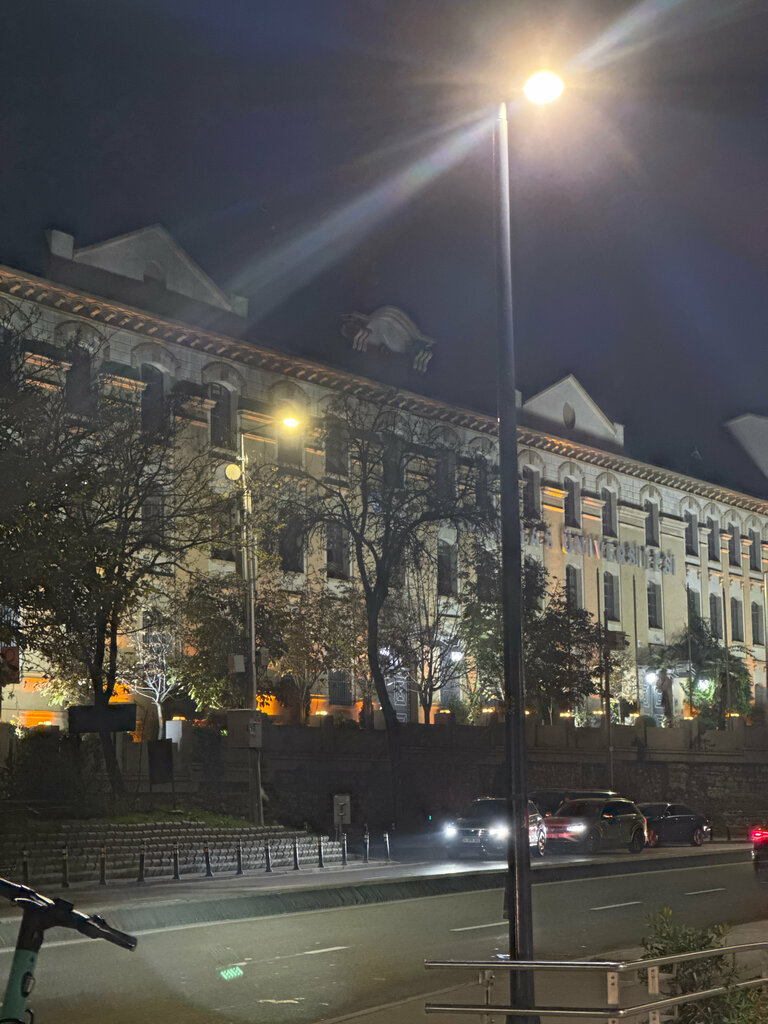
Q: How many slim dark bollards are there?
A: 13